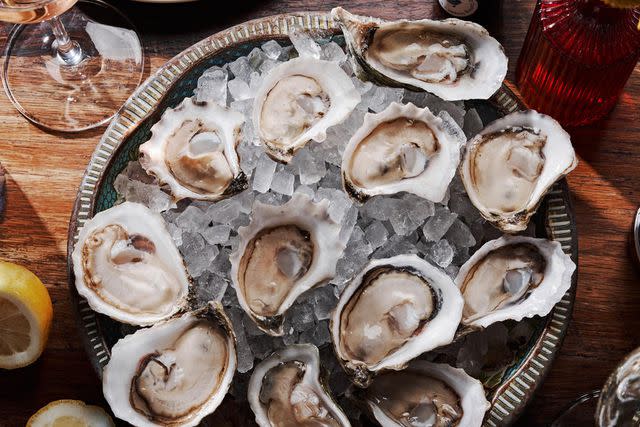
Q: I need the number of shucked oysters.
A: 12